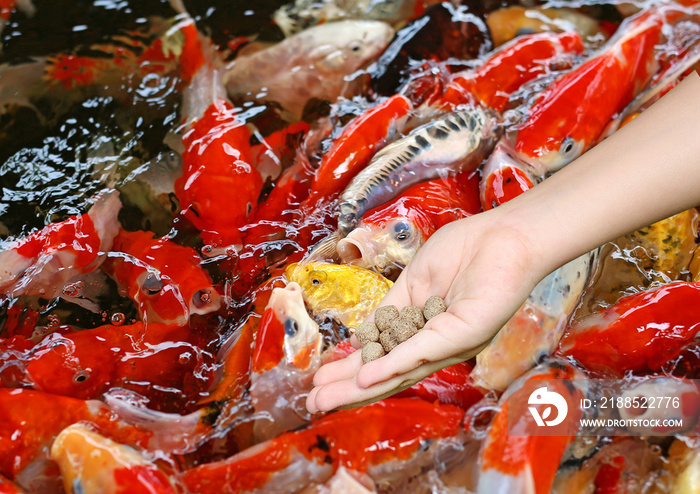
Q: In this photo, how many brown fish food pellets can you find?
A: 7